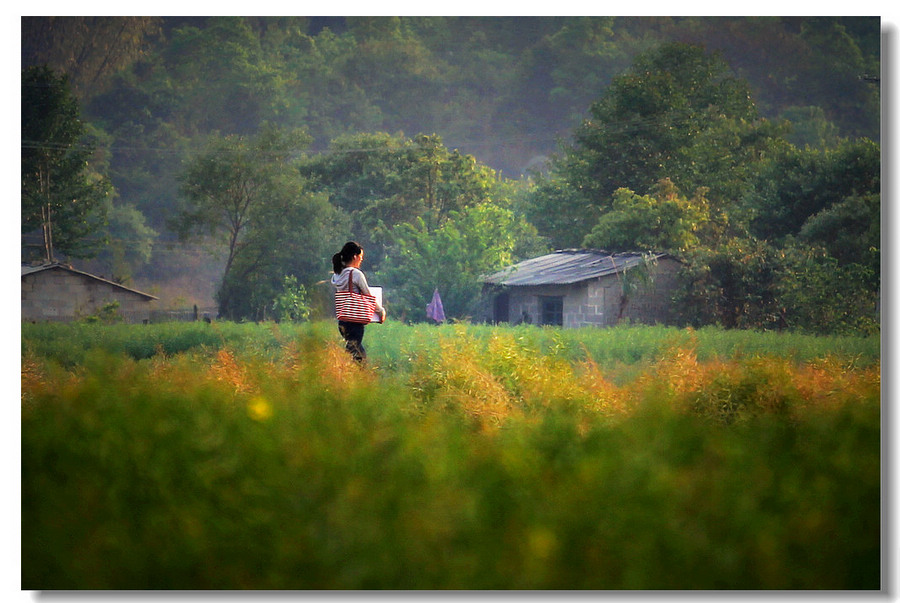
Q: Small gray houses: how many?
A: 2